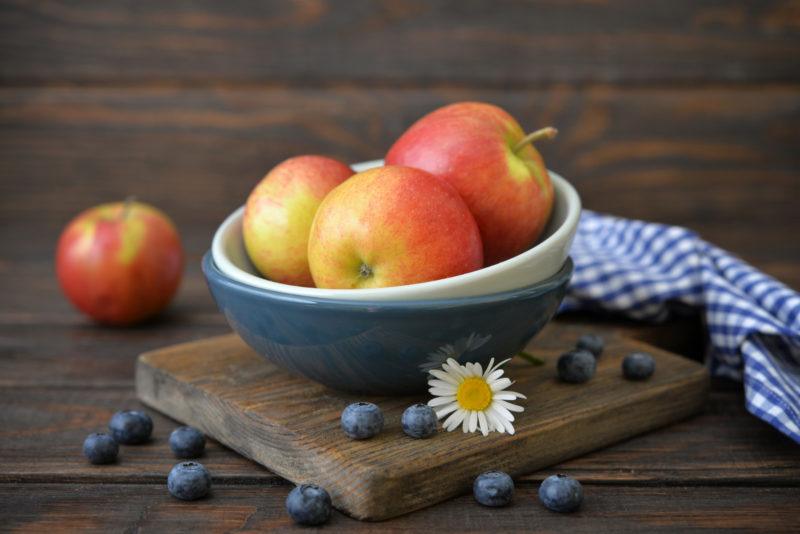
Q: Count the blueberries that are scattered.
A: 12